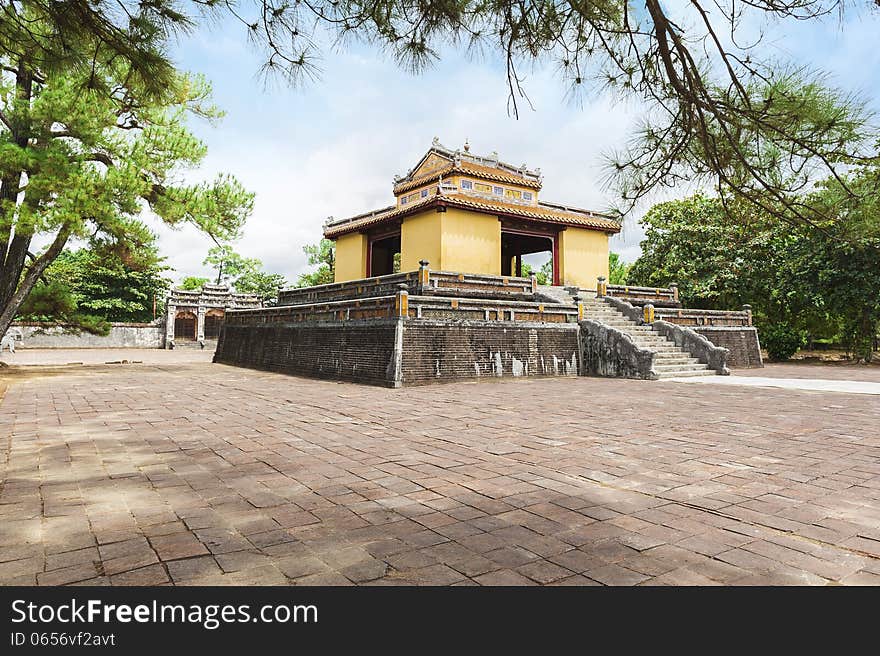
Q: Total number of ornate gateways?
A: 1